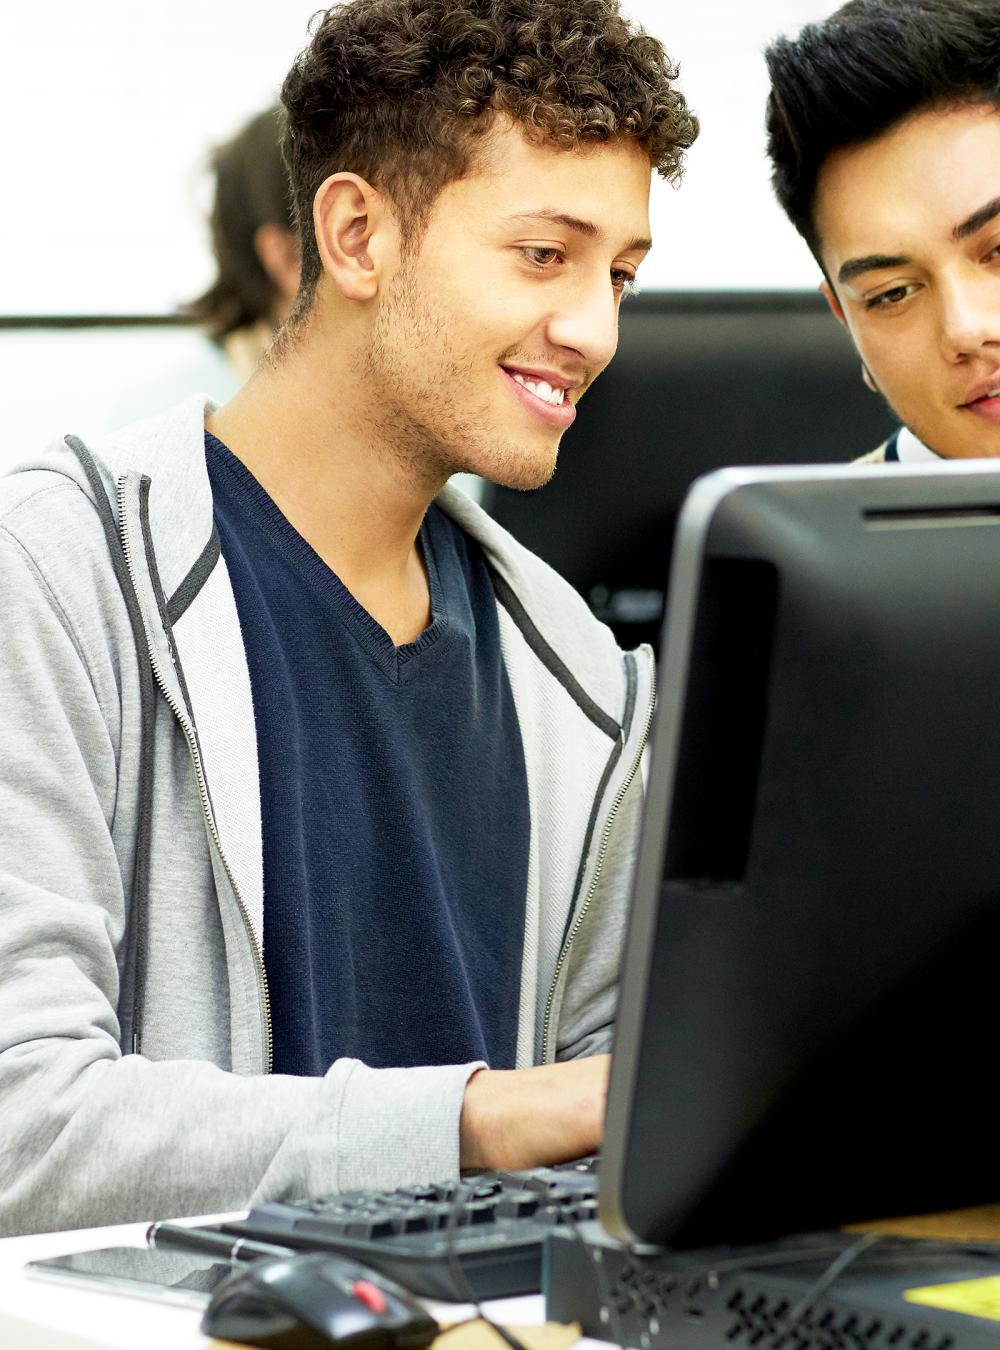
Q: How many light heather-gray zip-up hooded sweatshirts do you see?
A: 1